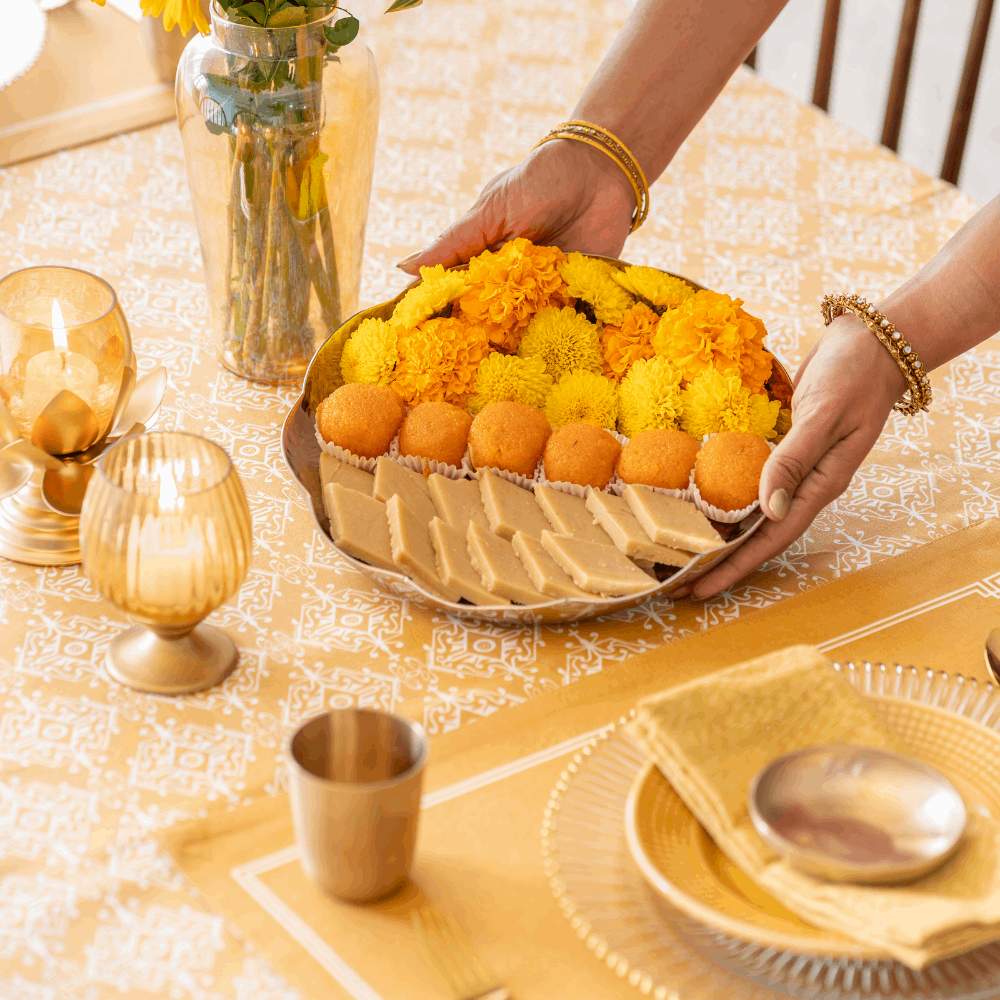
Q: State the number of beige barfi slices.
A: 13